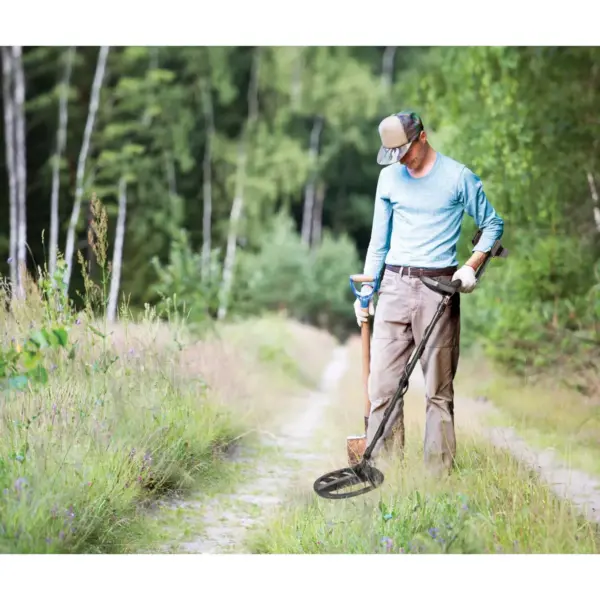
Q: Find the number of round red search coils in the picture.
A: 0